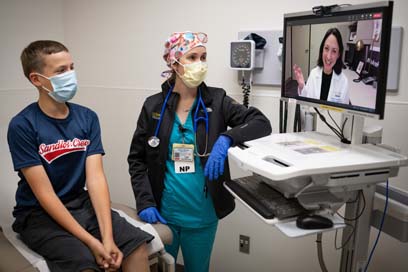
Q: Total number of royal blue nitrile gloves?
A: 2